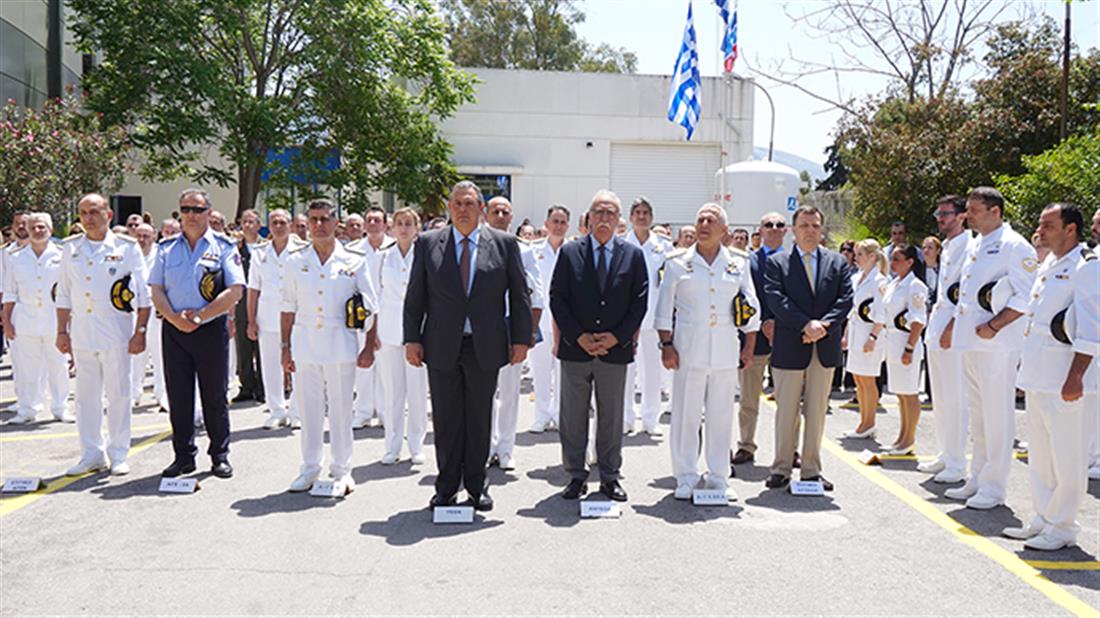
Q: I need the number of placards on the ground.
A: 8